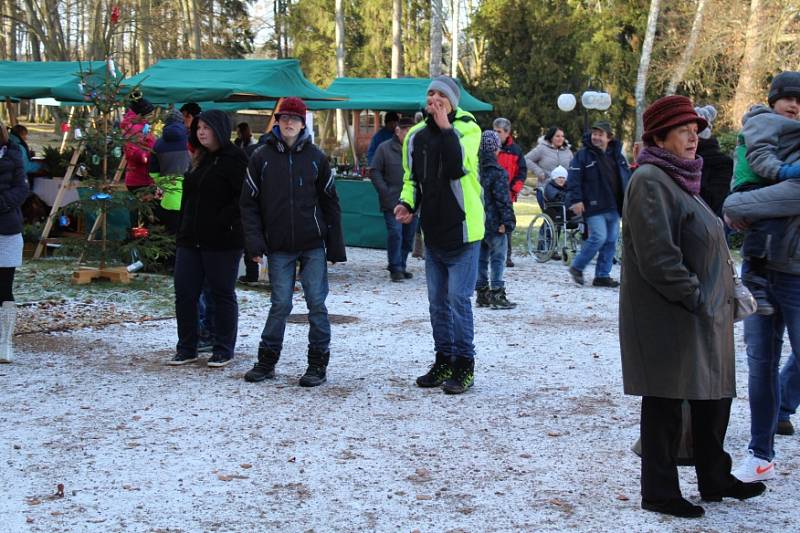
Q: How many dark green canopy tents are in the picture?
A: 3